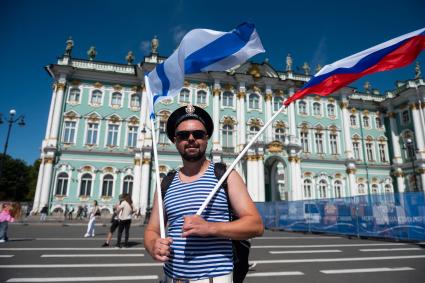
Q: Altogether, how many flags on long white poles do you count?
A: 2